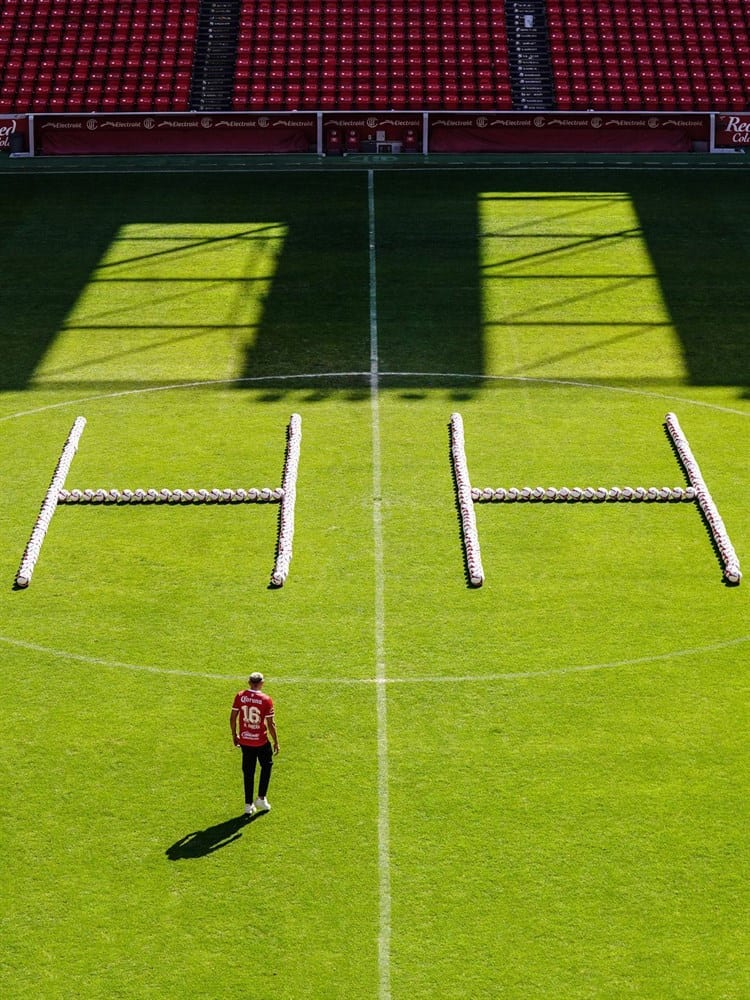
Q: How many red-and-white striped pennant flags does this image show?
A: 0